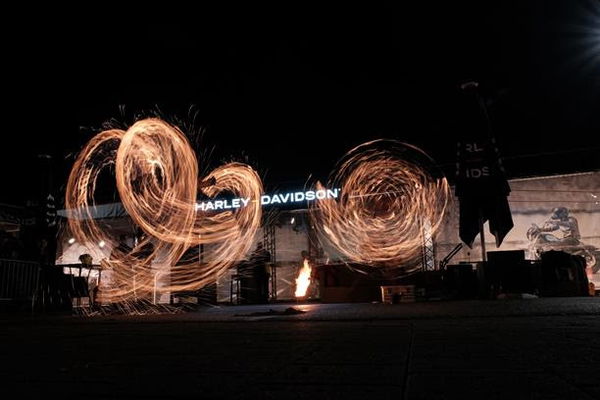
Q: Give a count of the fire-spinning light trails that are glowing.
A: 2